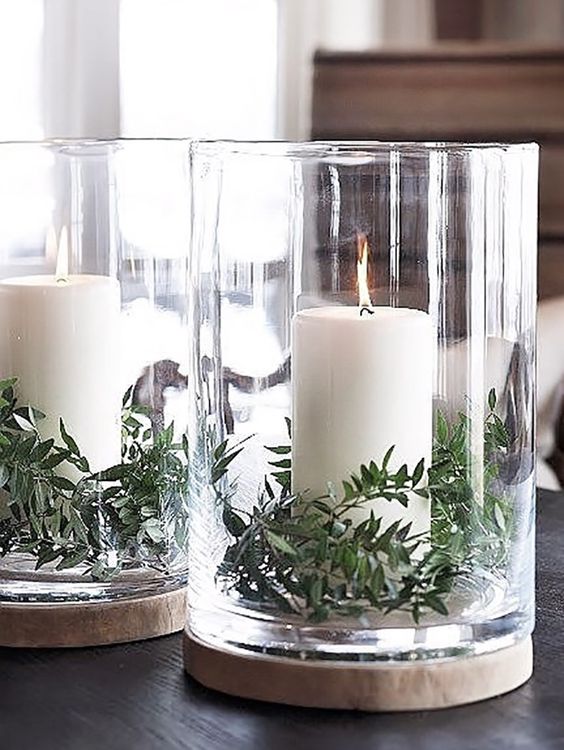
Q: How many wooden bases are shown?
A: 2